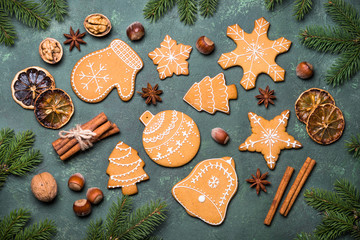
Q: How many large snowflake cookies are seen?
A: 1